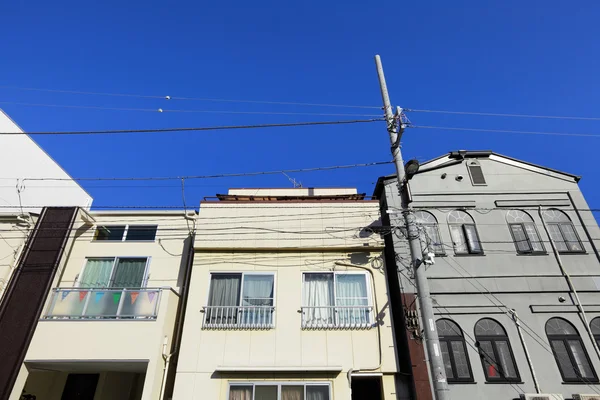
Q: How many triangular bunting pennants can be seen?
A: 6